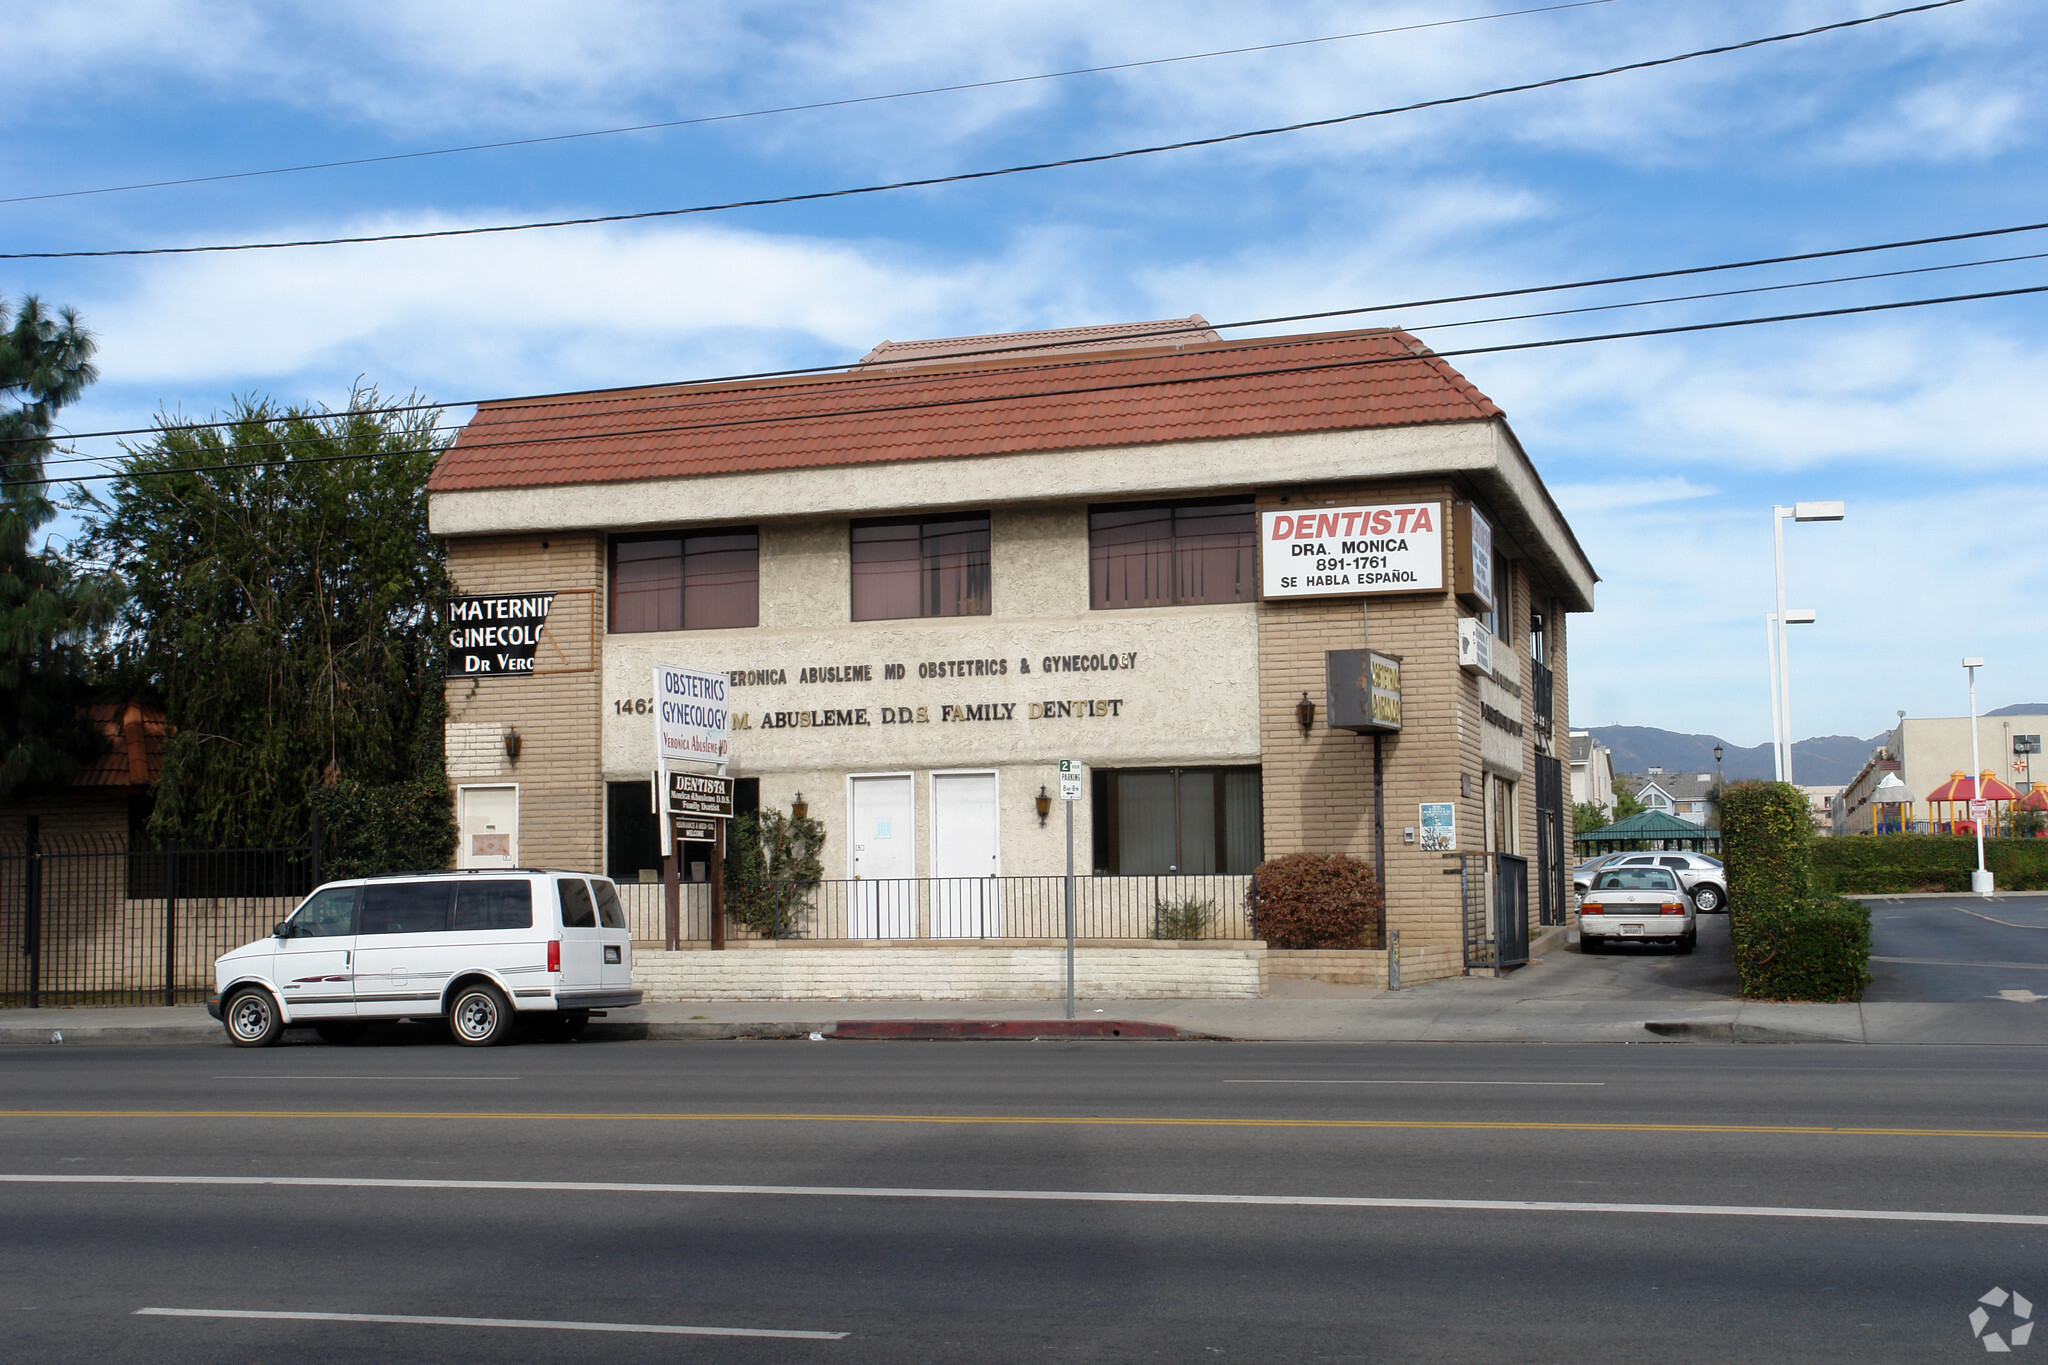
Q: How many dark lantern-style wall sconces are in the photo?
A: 4